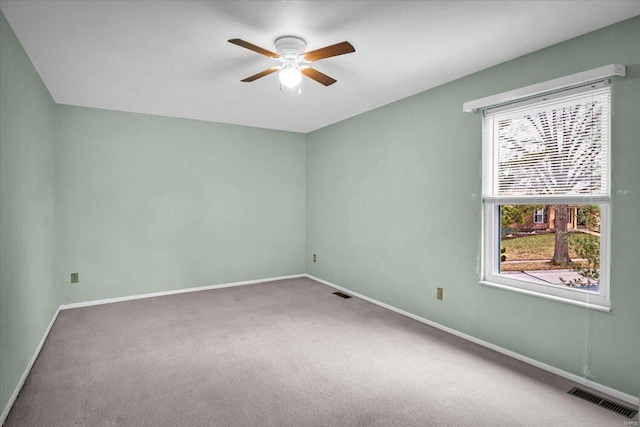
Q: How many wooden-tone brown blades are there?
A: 4